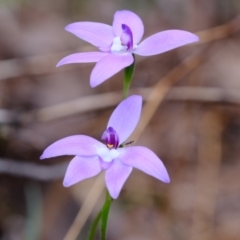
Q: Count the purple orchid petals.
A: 10